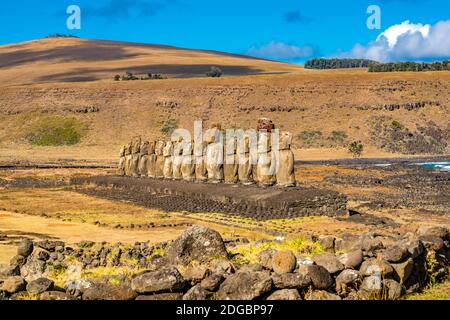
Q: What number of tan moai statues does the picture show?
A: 15